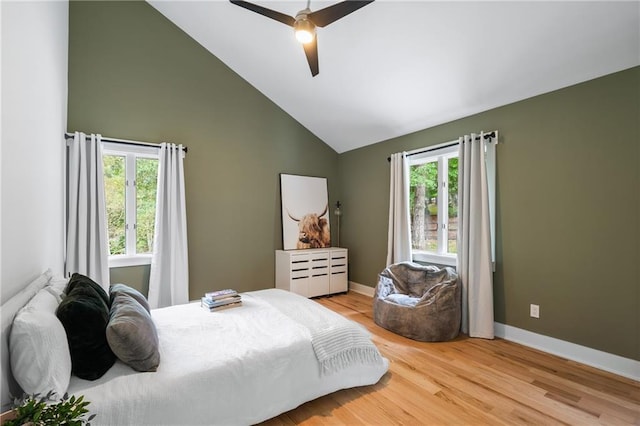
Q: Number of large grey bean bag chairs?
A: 1